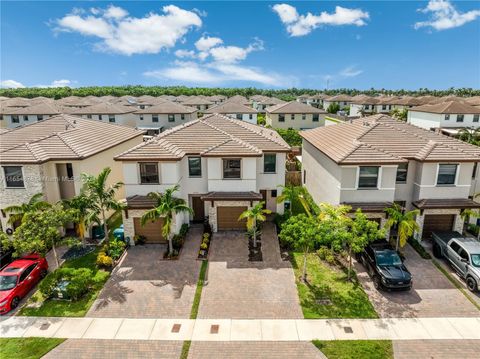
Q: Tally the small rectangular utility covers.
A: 4